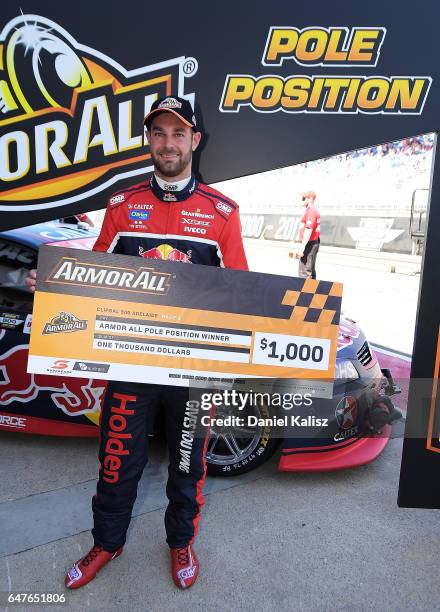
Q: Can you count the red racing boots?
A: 2